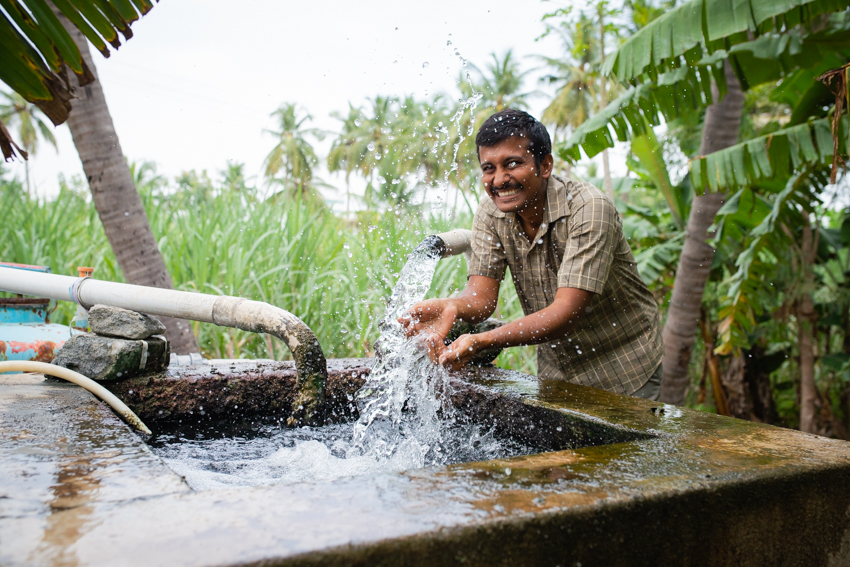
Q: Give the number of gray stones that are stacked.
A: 2